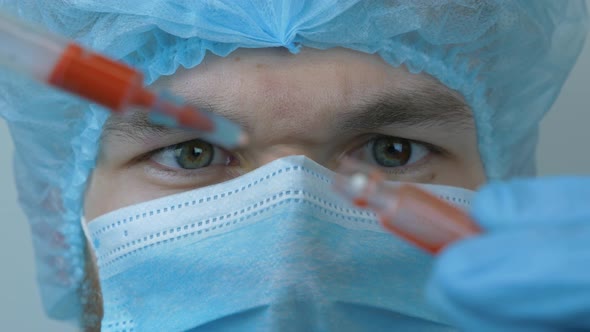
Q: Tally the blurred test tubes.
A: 2